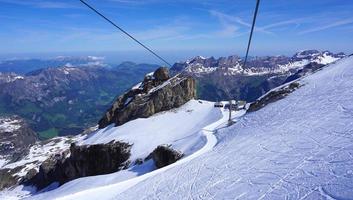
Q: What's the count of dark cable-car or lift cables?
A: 2